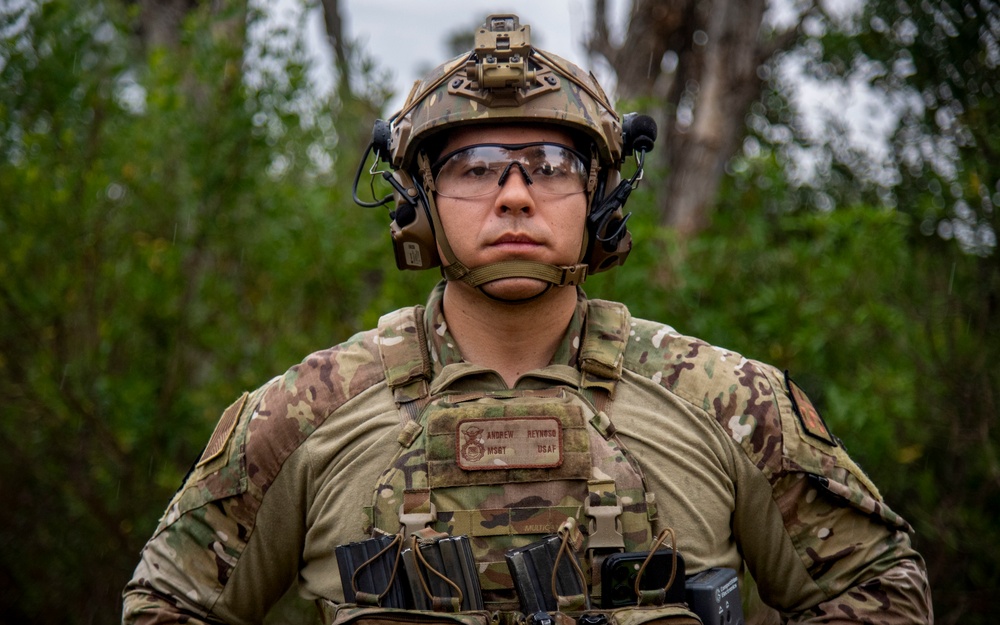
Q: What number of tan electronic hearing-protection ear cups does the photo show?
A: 2